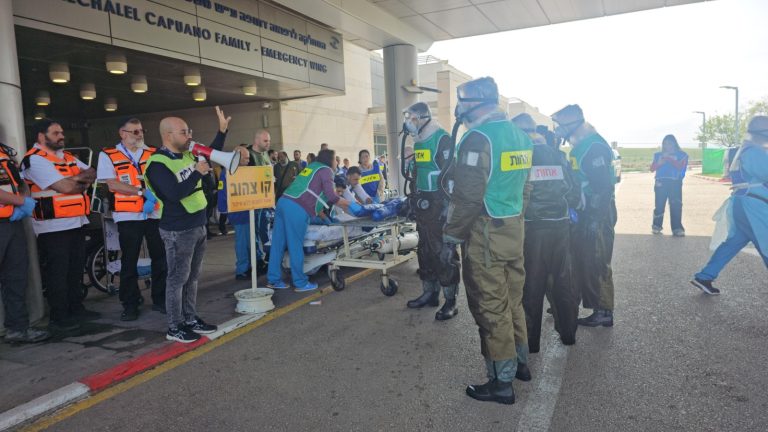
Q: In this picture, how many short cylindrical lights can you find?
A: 10